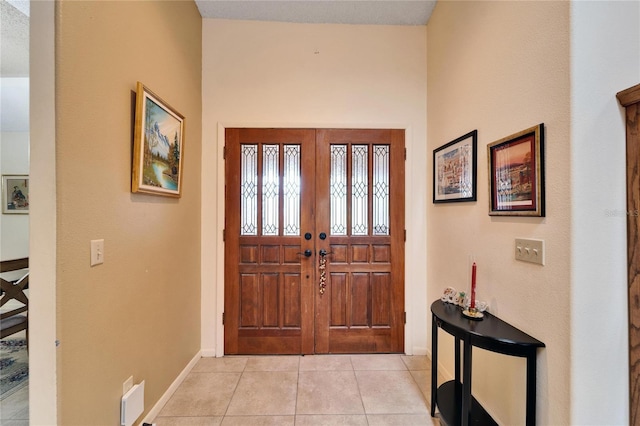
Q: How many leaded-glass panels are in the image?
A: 6